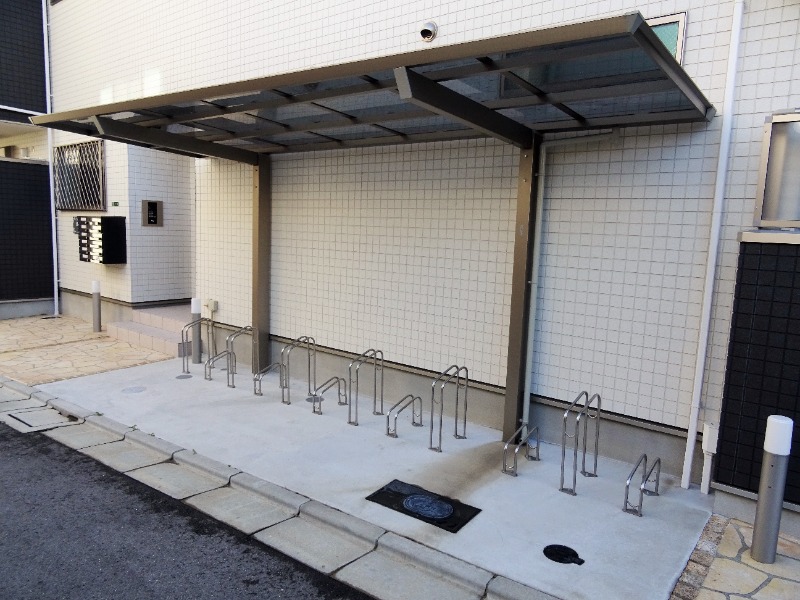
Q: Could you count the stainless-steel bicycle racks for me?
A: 12